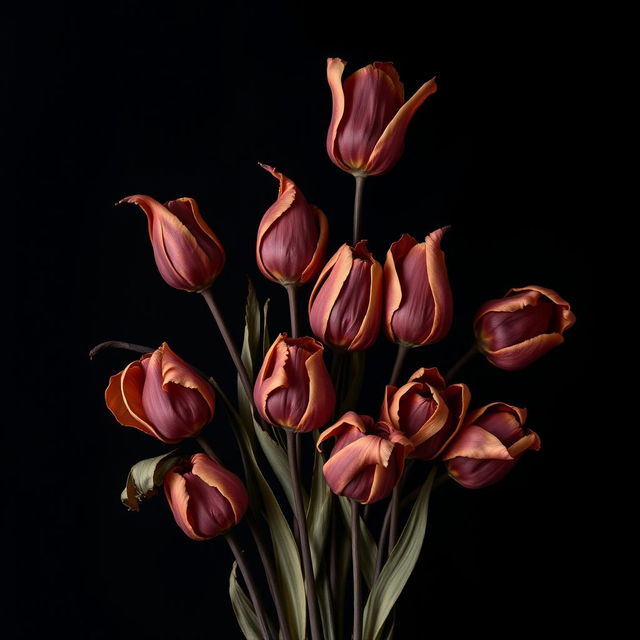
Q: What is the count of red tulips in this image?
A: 12